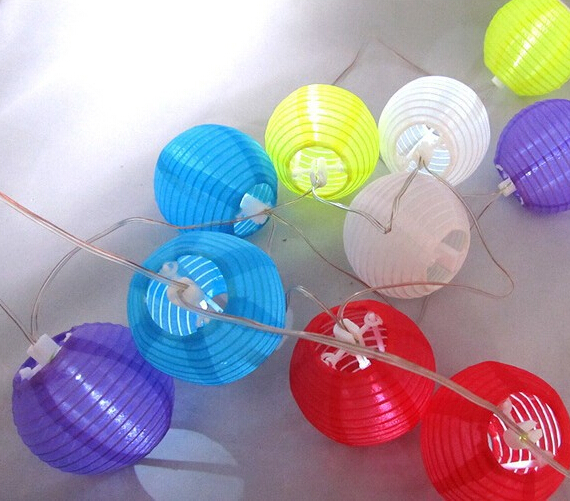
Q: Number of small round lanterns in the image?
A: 10